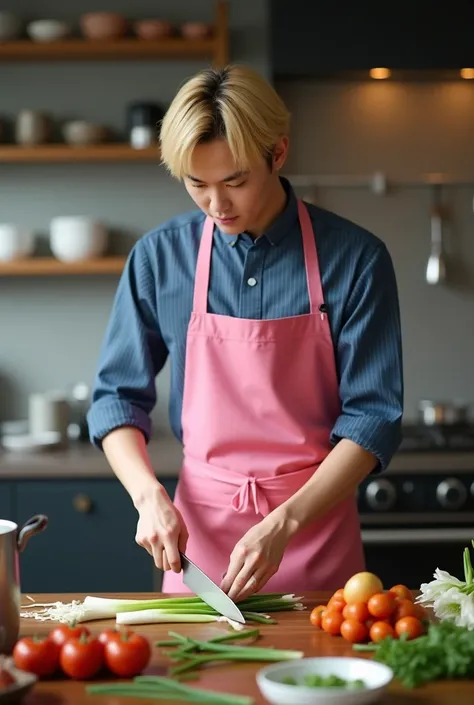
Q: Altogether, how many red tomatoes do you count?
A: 5